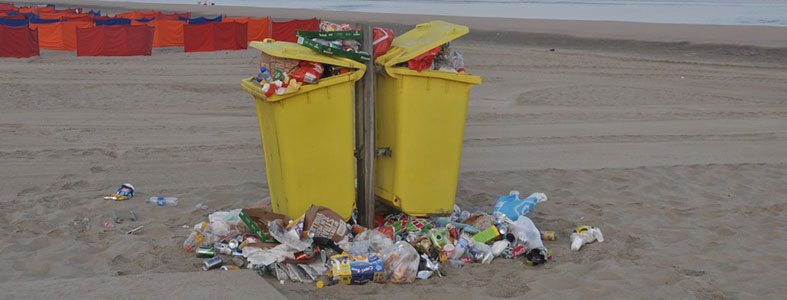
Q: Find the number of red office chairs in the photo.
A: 0